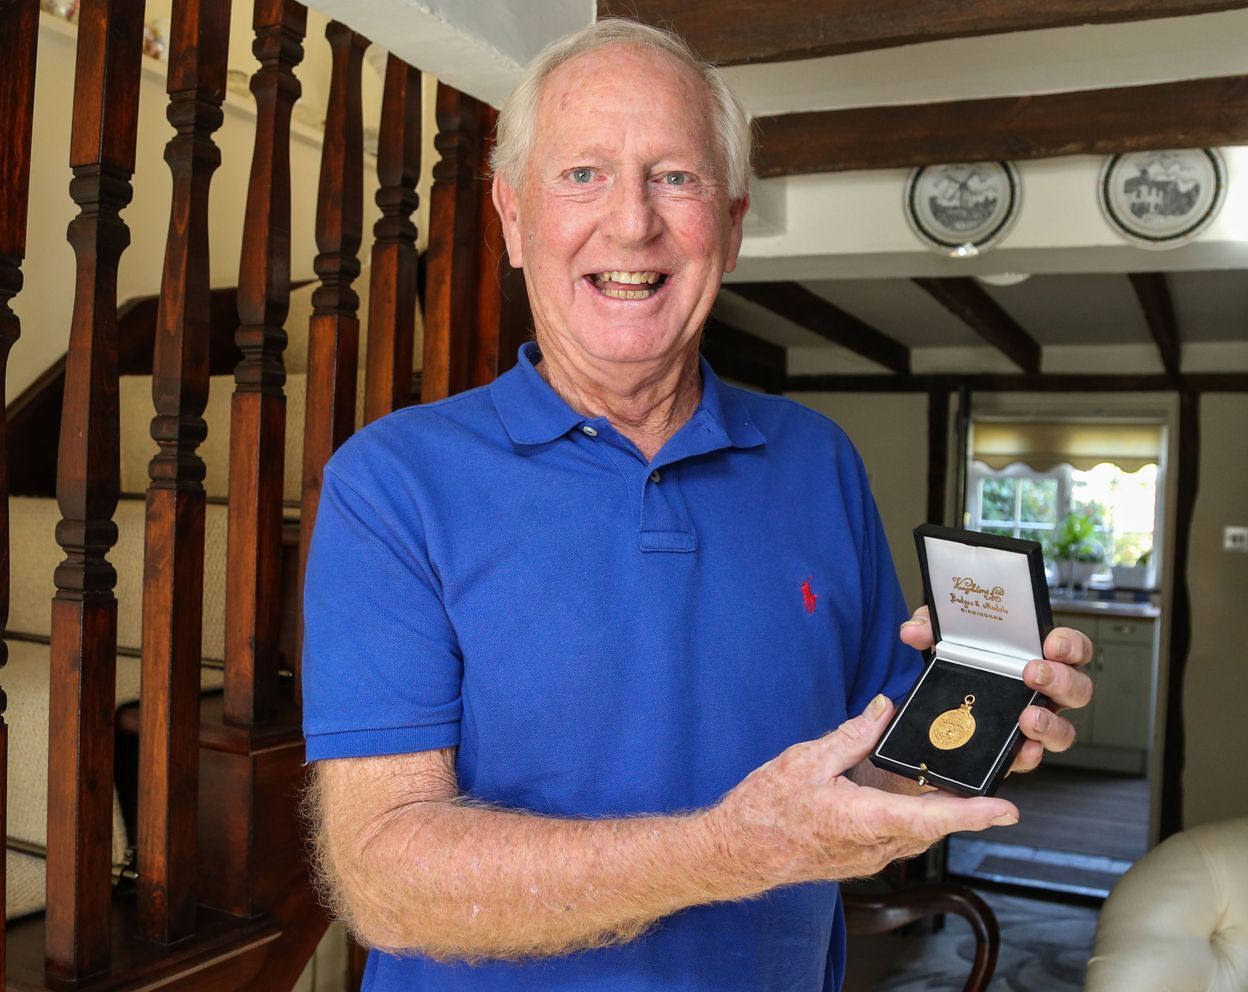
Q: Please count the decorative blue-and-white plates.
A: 2